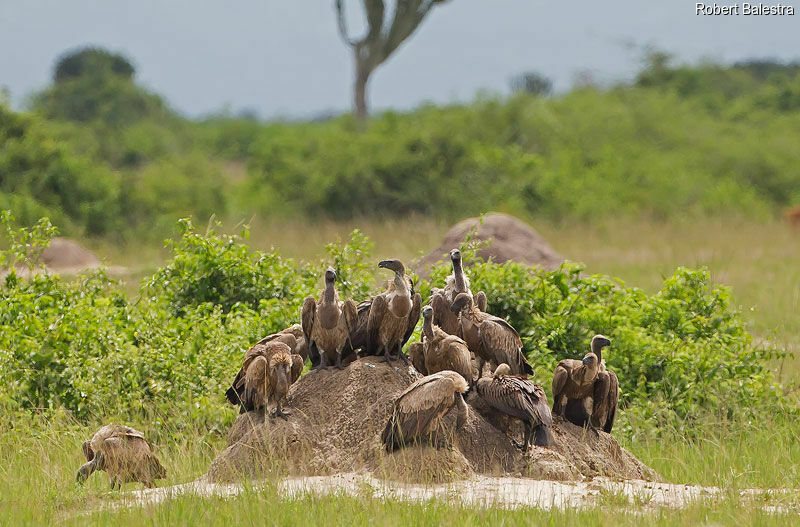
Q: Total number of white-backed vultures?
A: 12